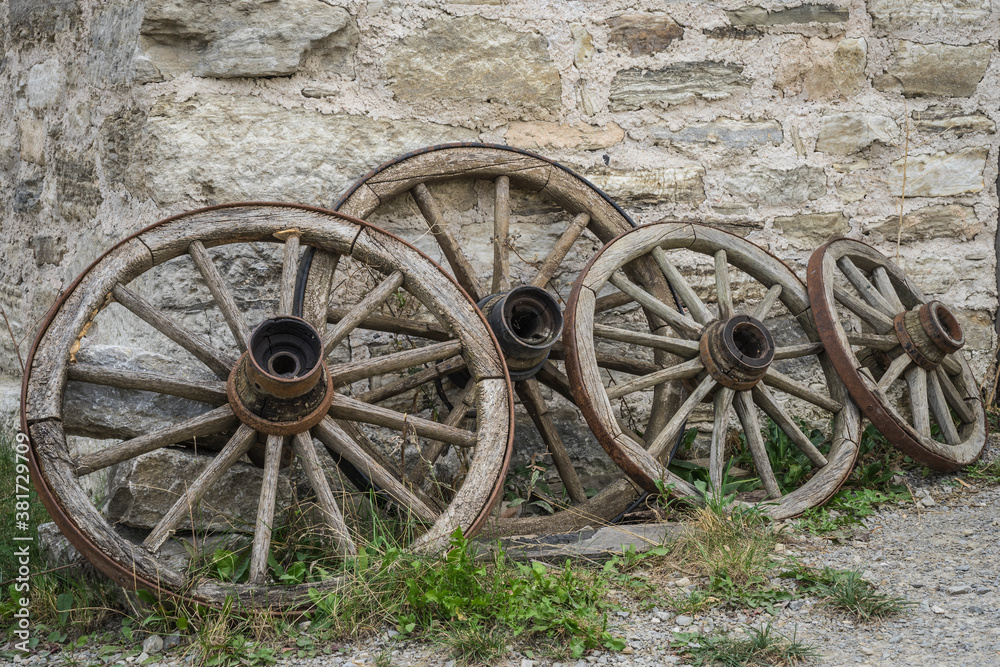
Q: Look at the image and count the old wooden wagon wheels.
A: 4